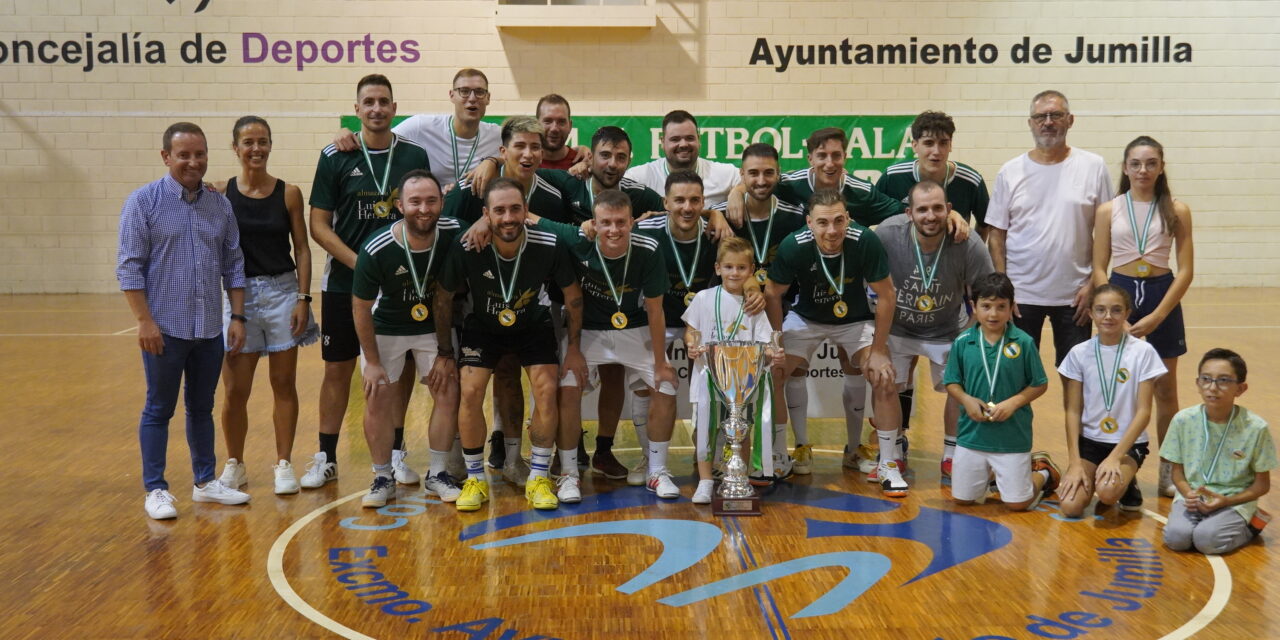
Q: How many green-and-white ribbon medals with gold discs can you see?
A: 12